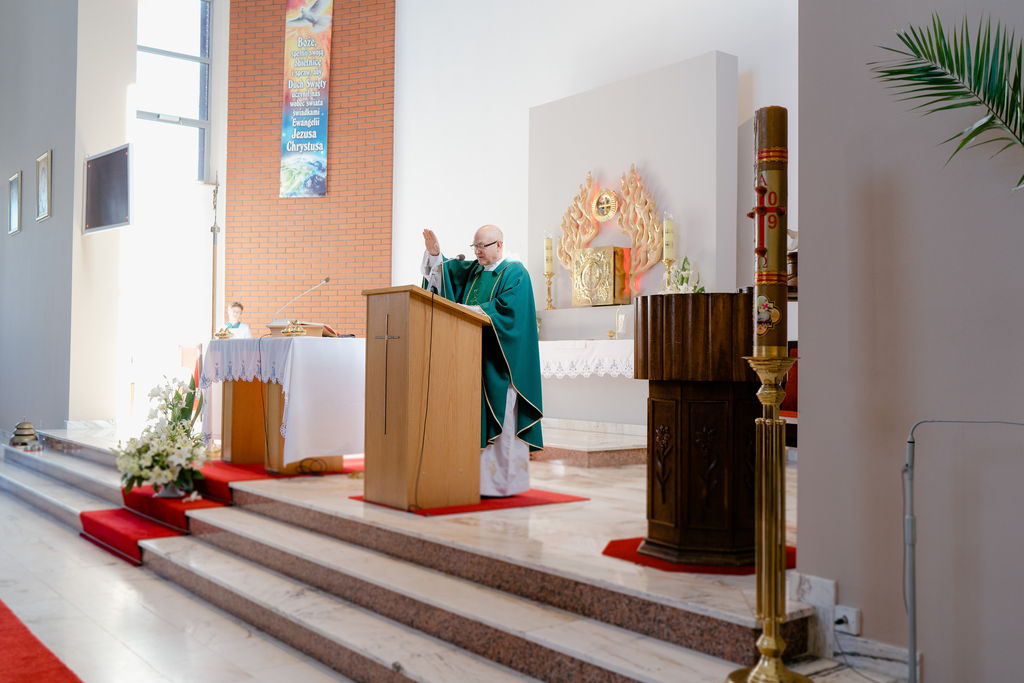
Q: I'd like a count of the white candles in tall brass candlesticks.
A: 2